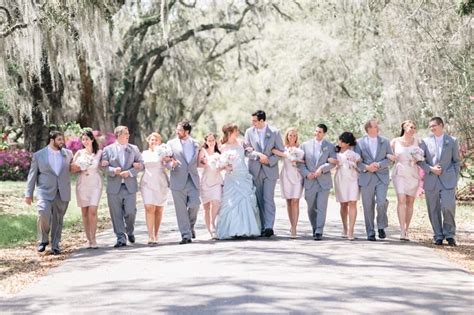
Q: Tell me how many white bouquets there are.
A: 7